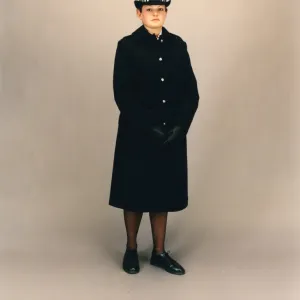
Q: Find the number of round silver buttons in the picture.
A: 5